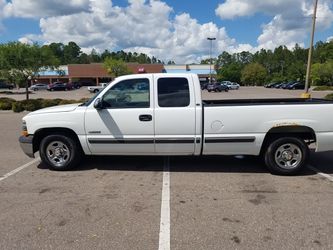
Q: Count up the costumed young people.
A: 0